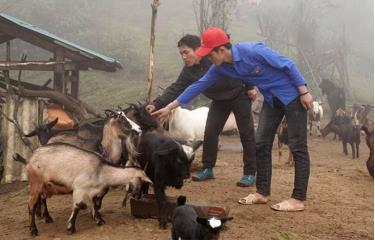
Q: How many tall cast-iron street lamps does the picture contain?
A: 0